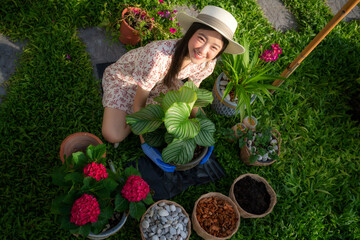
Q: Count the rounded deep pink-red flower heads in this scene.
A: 3